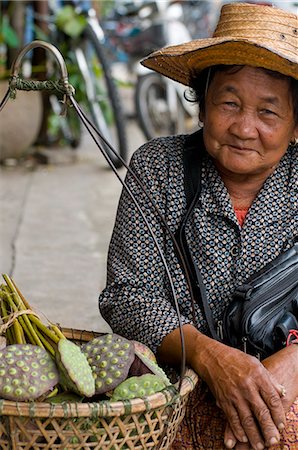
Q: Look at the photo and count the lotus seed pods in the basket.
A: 5